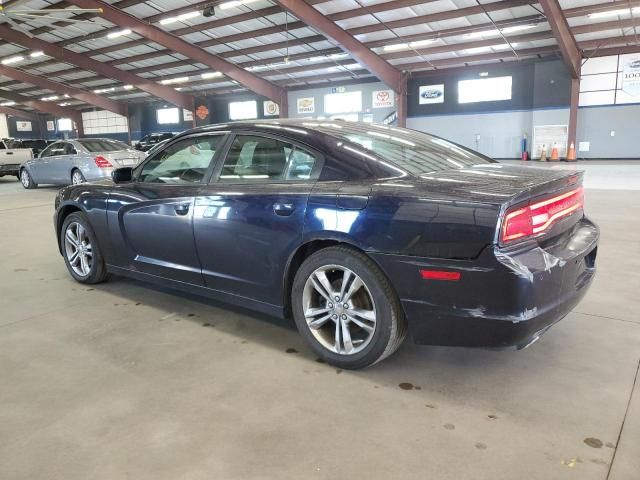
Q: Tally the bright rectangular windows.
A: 5